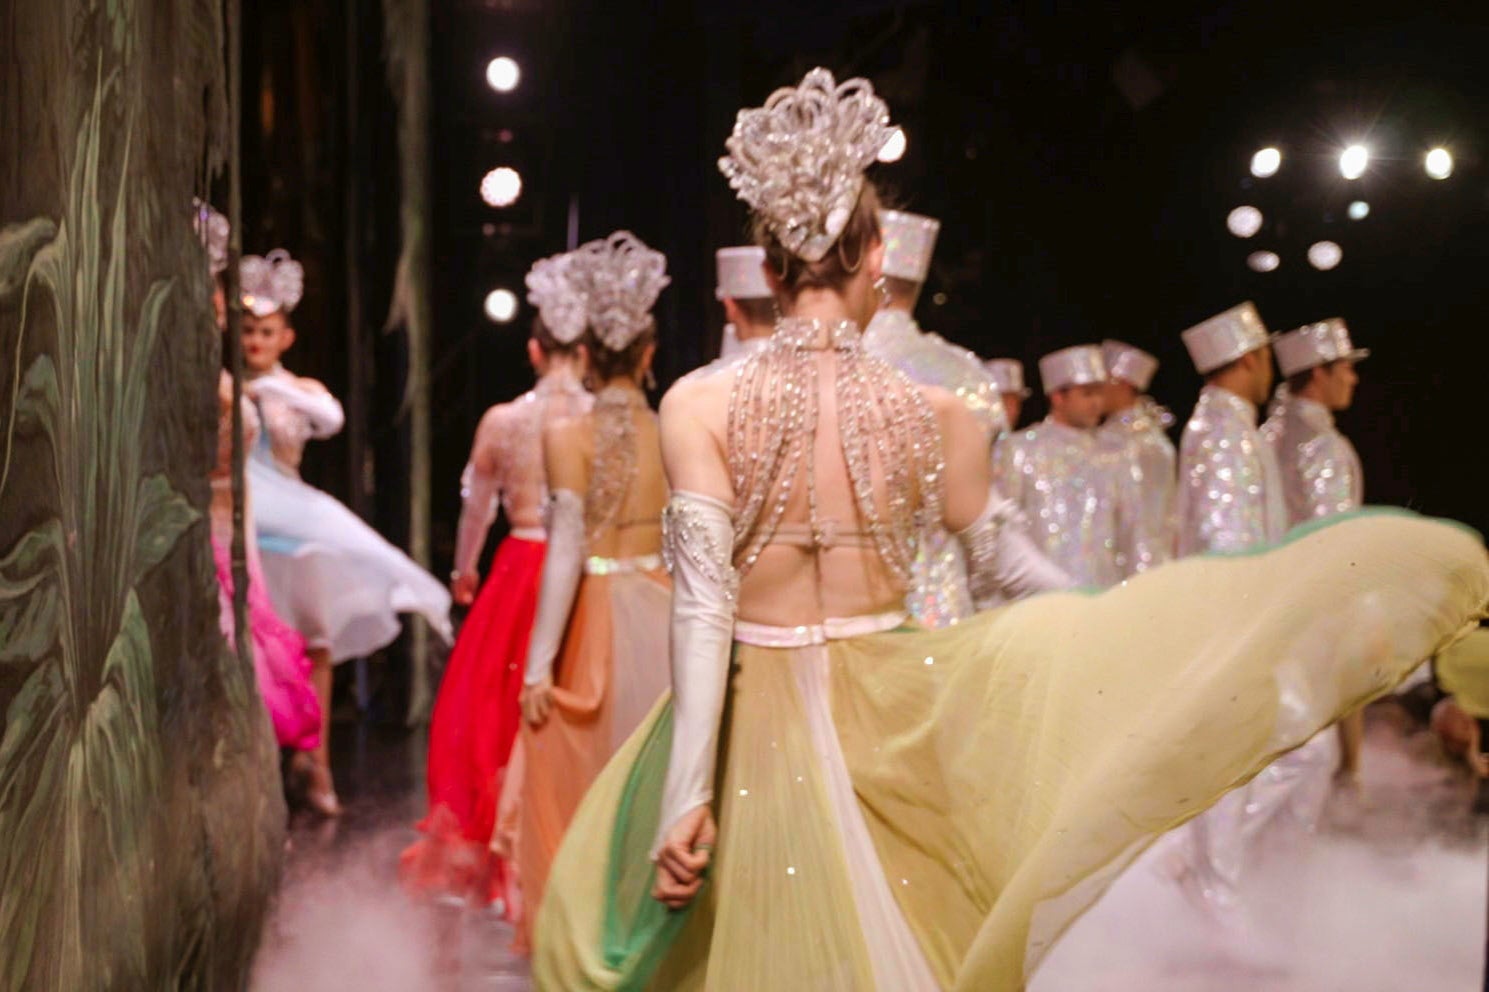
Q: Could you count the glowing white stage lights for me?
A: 11